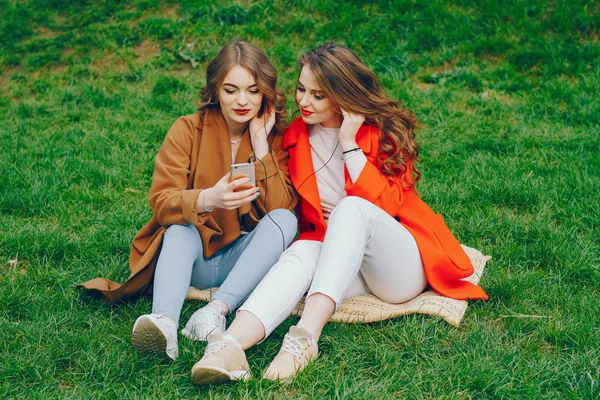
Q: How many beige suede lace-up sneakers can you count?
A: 2